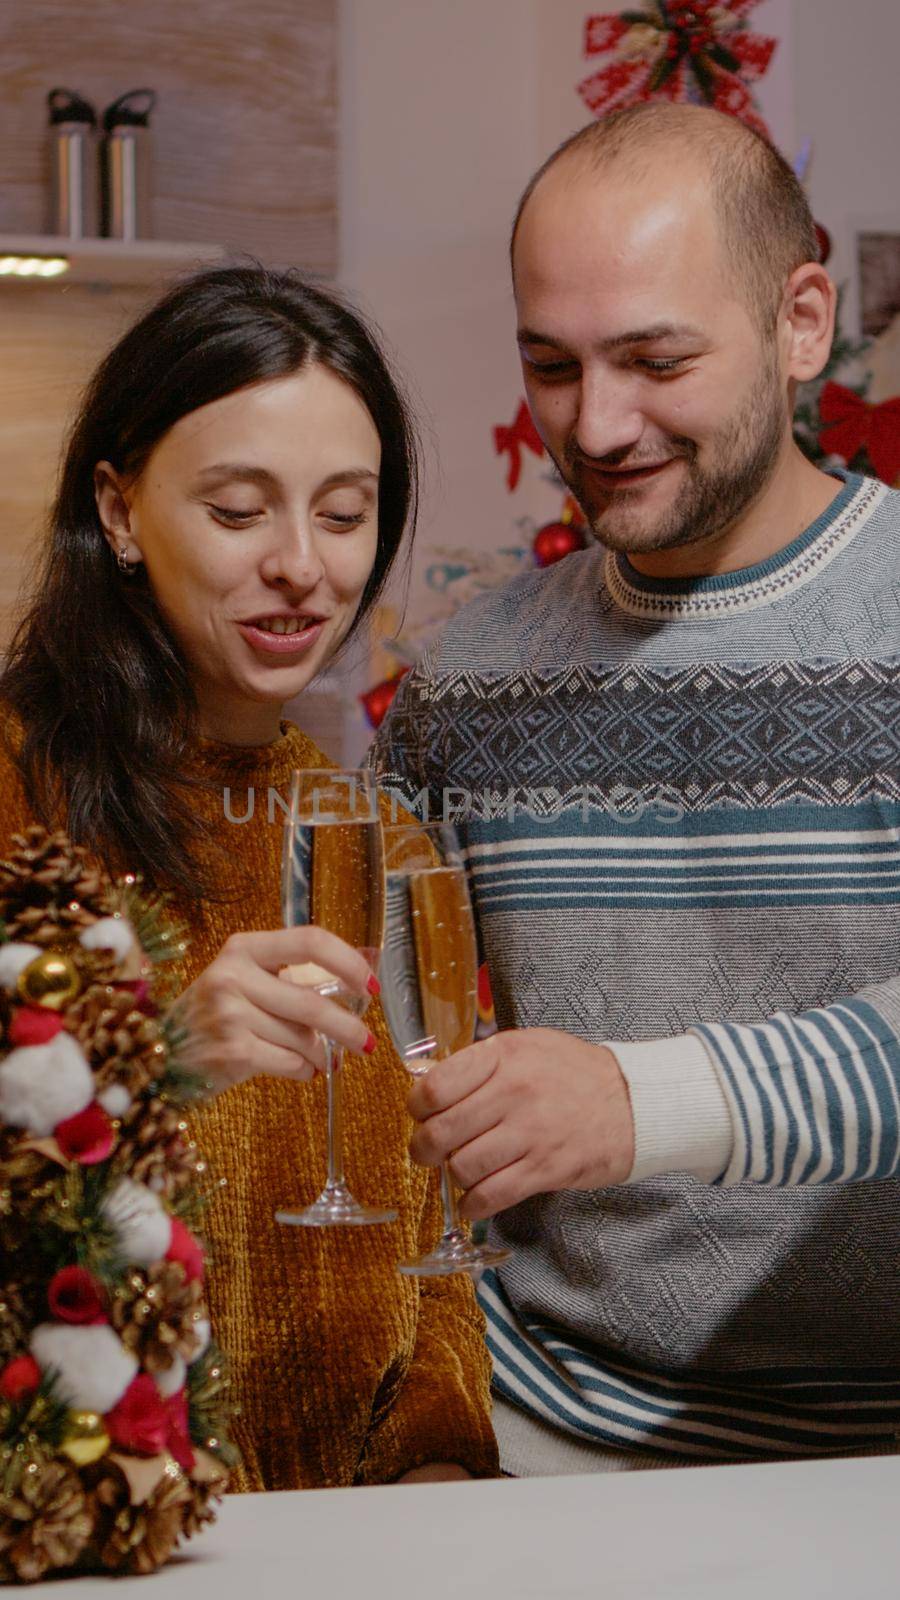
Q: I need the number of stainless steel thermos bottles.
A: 2